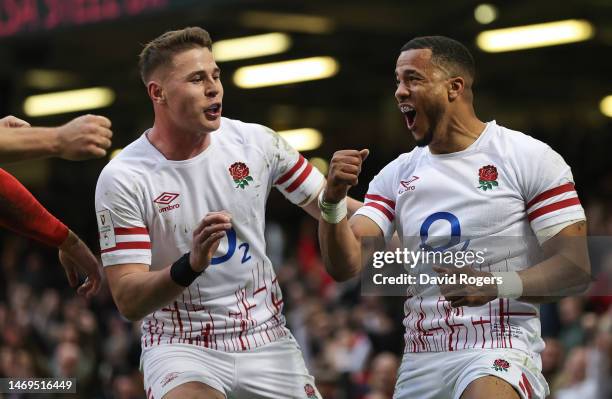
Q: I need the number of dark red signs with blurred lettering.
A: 1